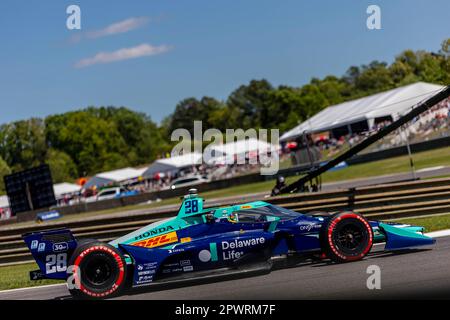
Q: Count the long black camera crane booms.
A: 1